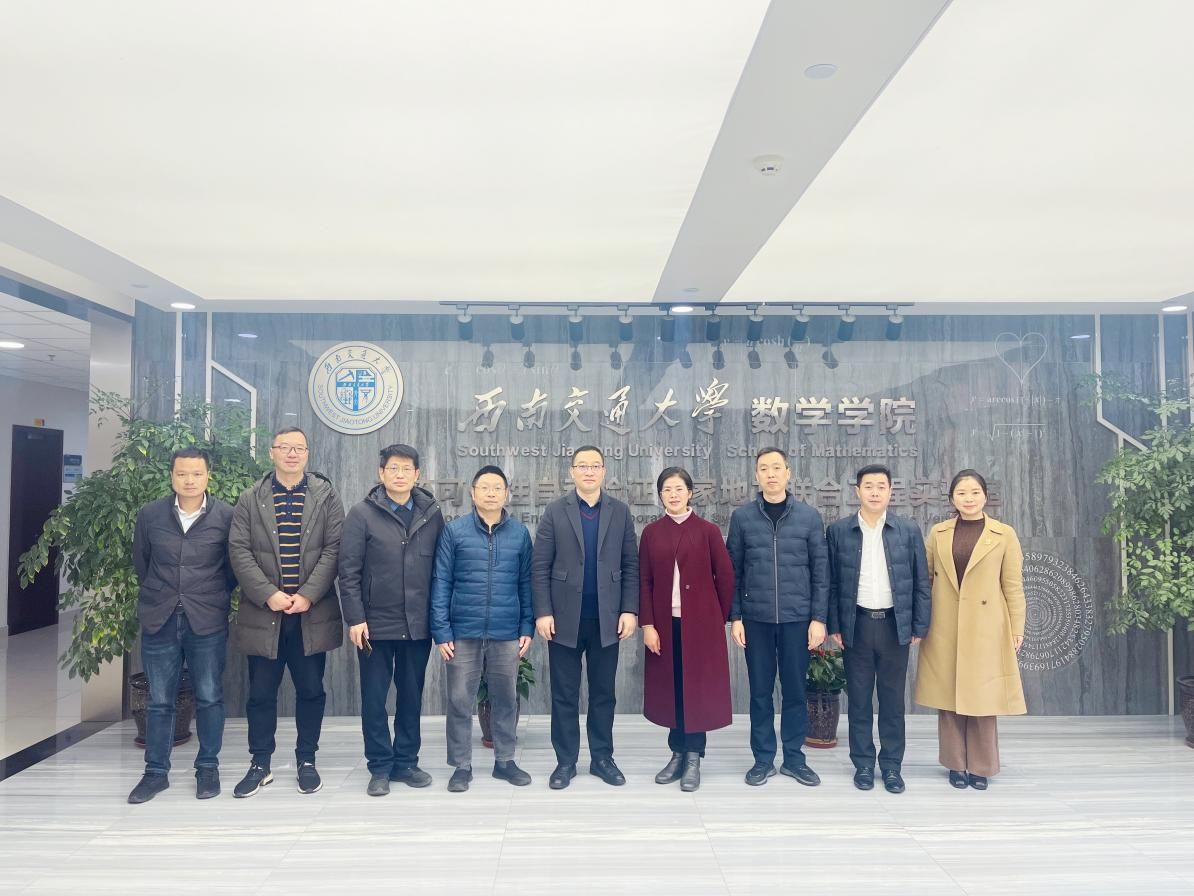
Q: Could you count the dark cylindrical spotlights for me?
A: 10